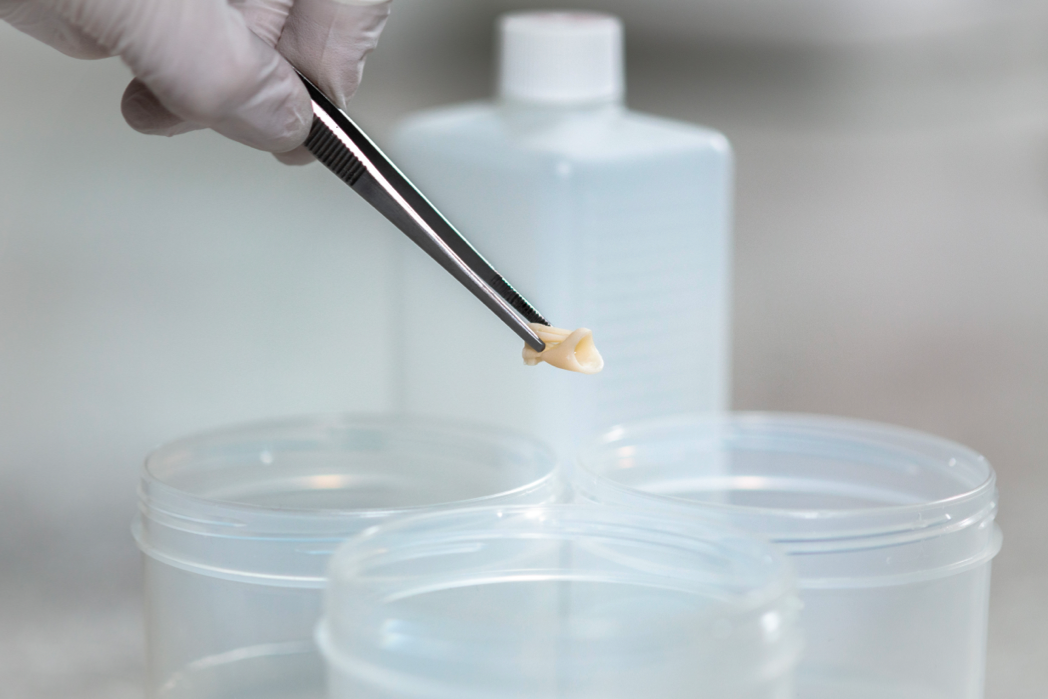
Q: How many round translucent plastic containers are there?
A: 3